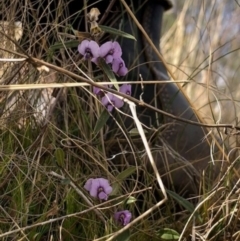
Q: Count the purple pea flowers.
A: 8